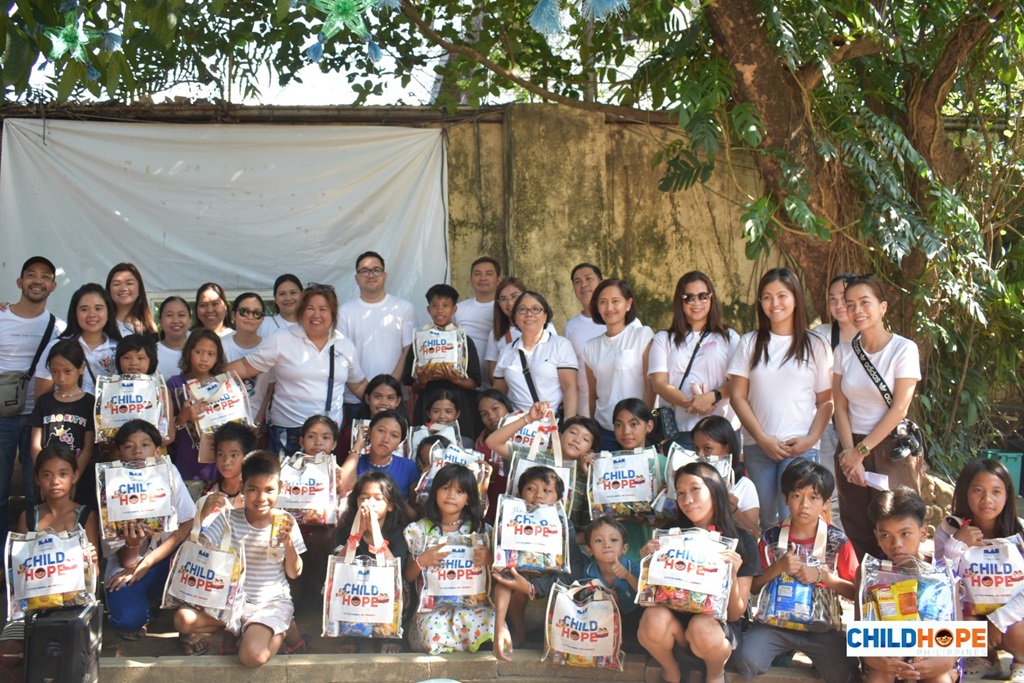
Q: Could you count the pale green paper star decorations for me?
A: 2